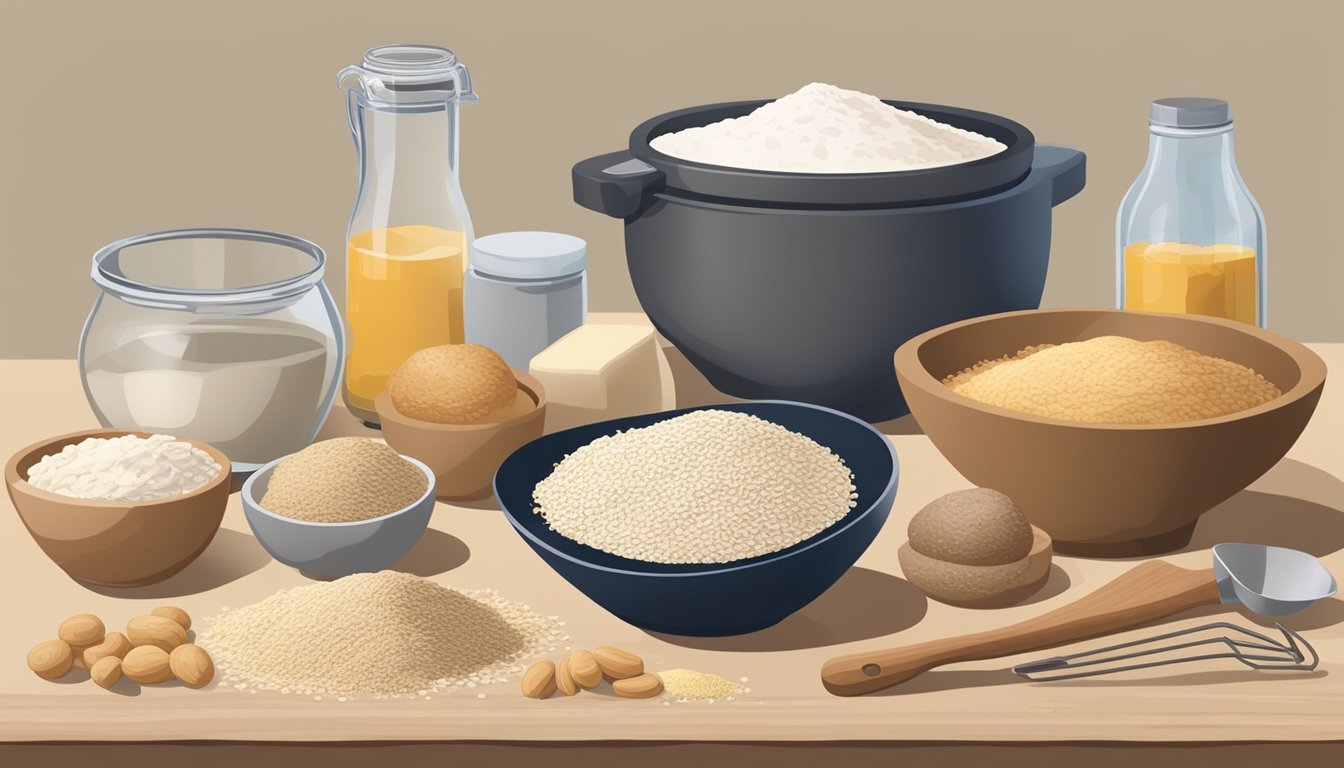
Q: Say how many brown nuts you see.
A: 13